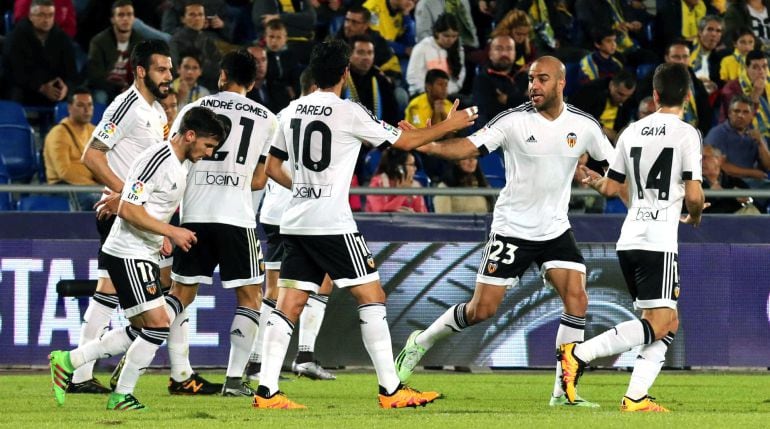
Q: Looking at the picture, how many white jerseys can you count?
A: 7